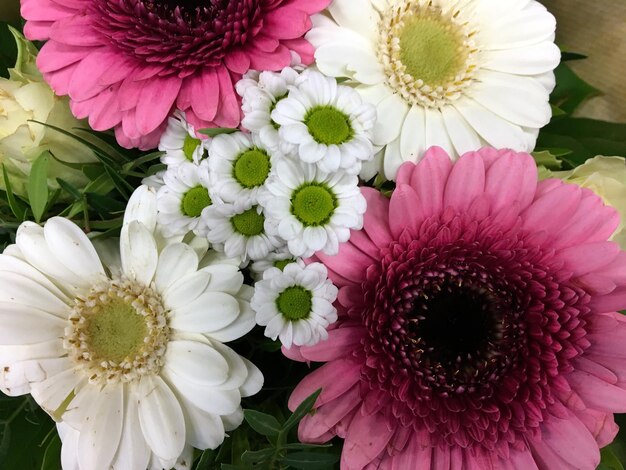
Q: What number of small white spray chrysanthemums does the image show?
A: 9